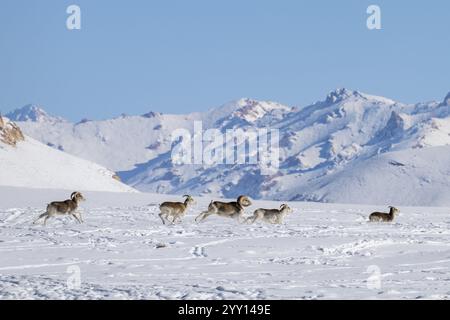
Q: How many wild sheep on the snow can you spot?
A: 5